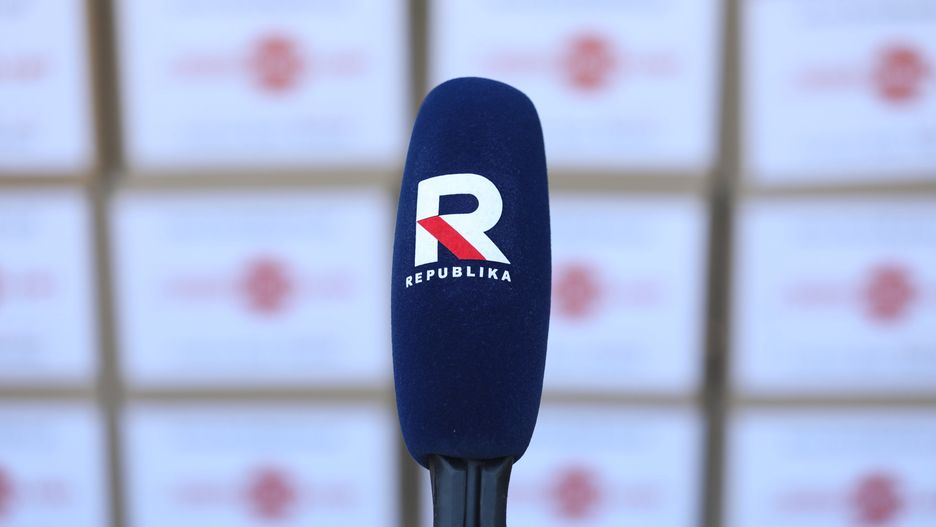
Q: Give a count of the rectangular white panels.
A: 12